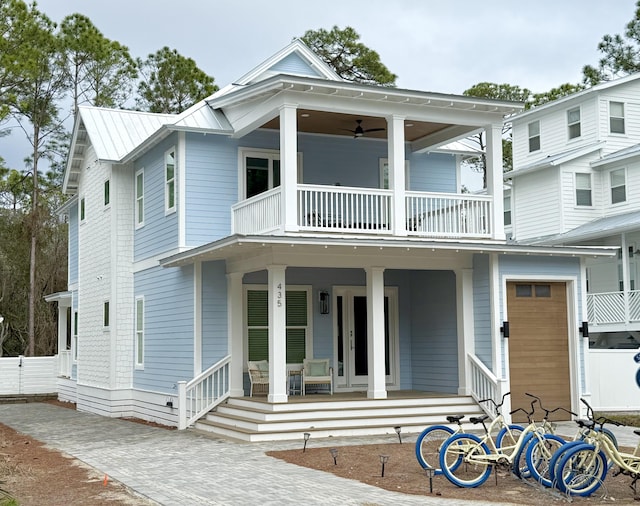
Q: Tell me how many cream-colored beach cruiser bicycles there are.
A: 5